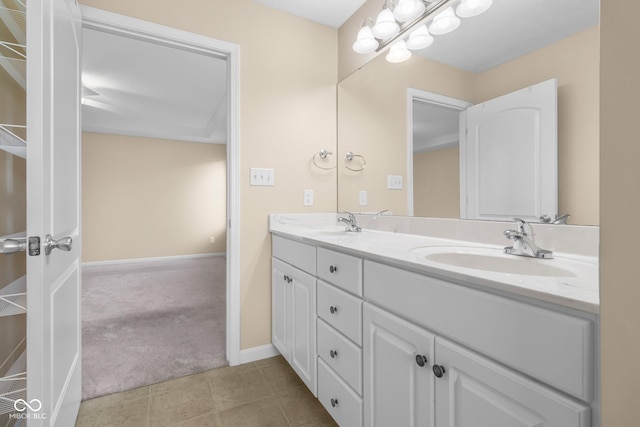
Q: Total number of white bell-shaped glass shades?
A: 7